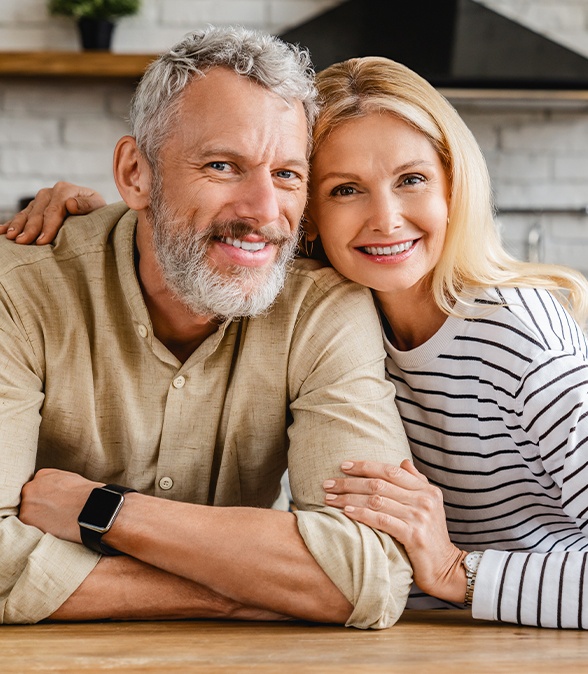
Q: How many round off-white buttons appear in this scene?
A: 3